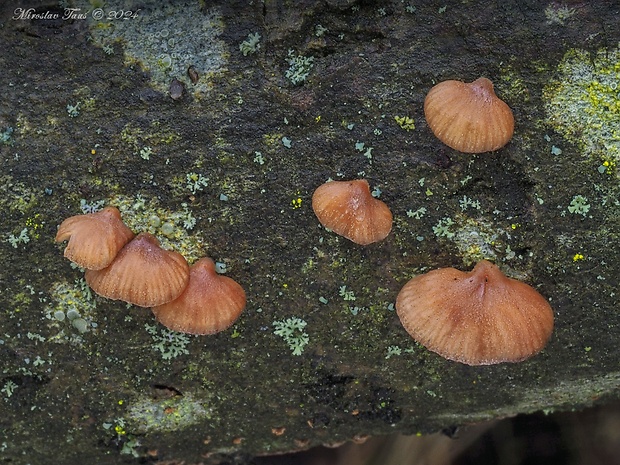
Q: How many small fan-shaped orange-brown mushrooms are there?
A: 6